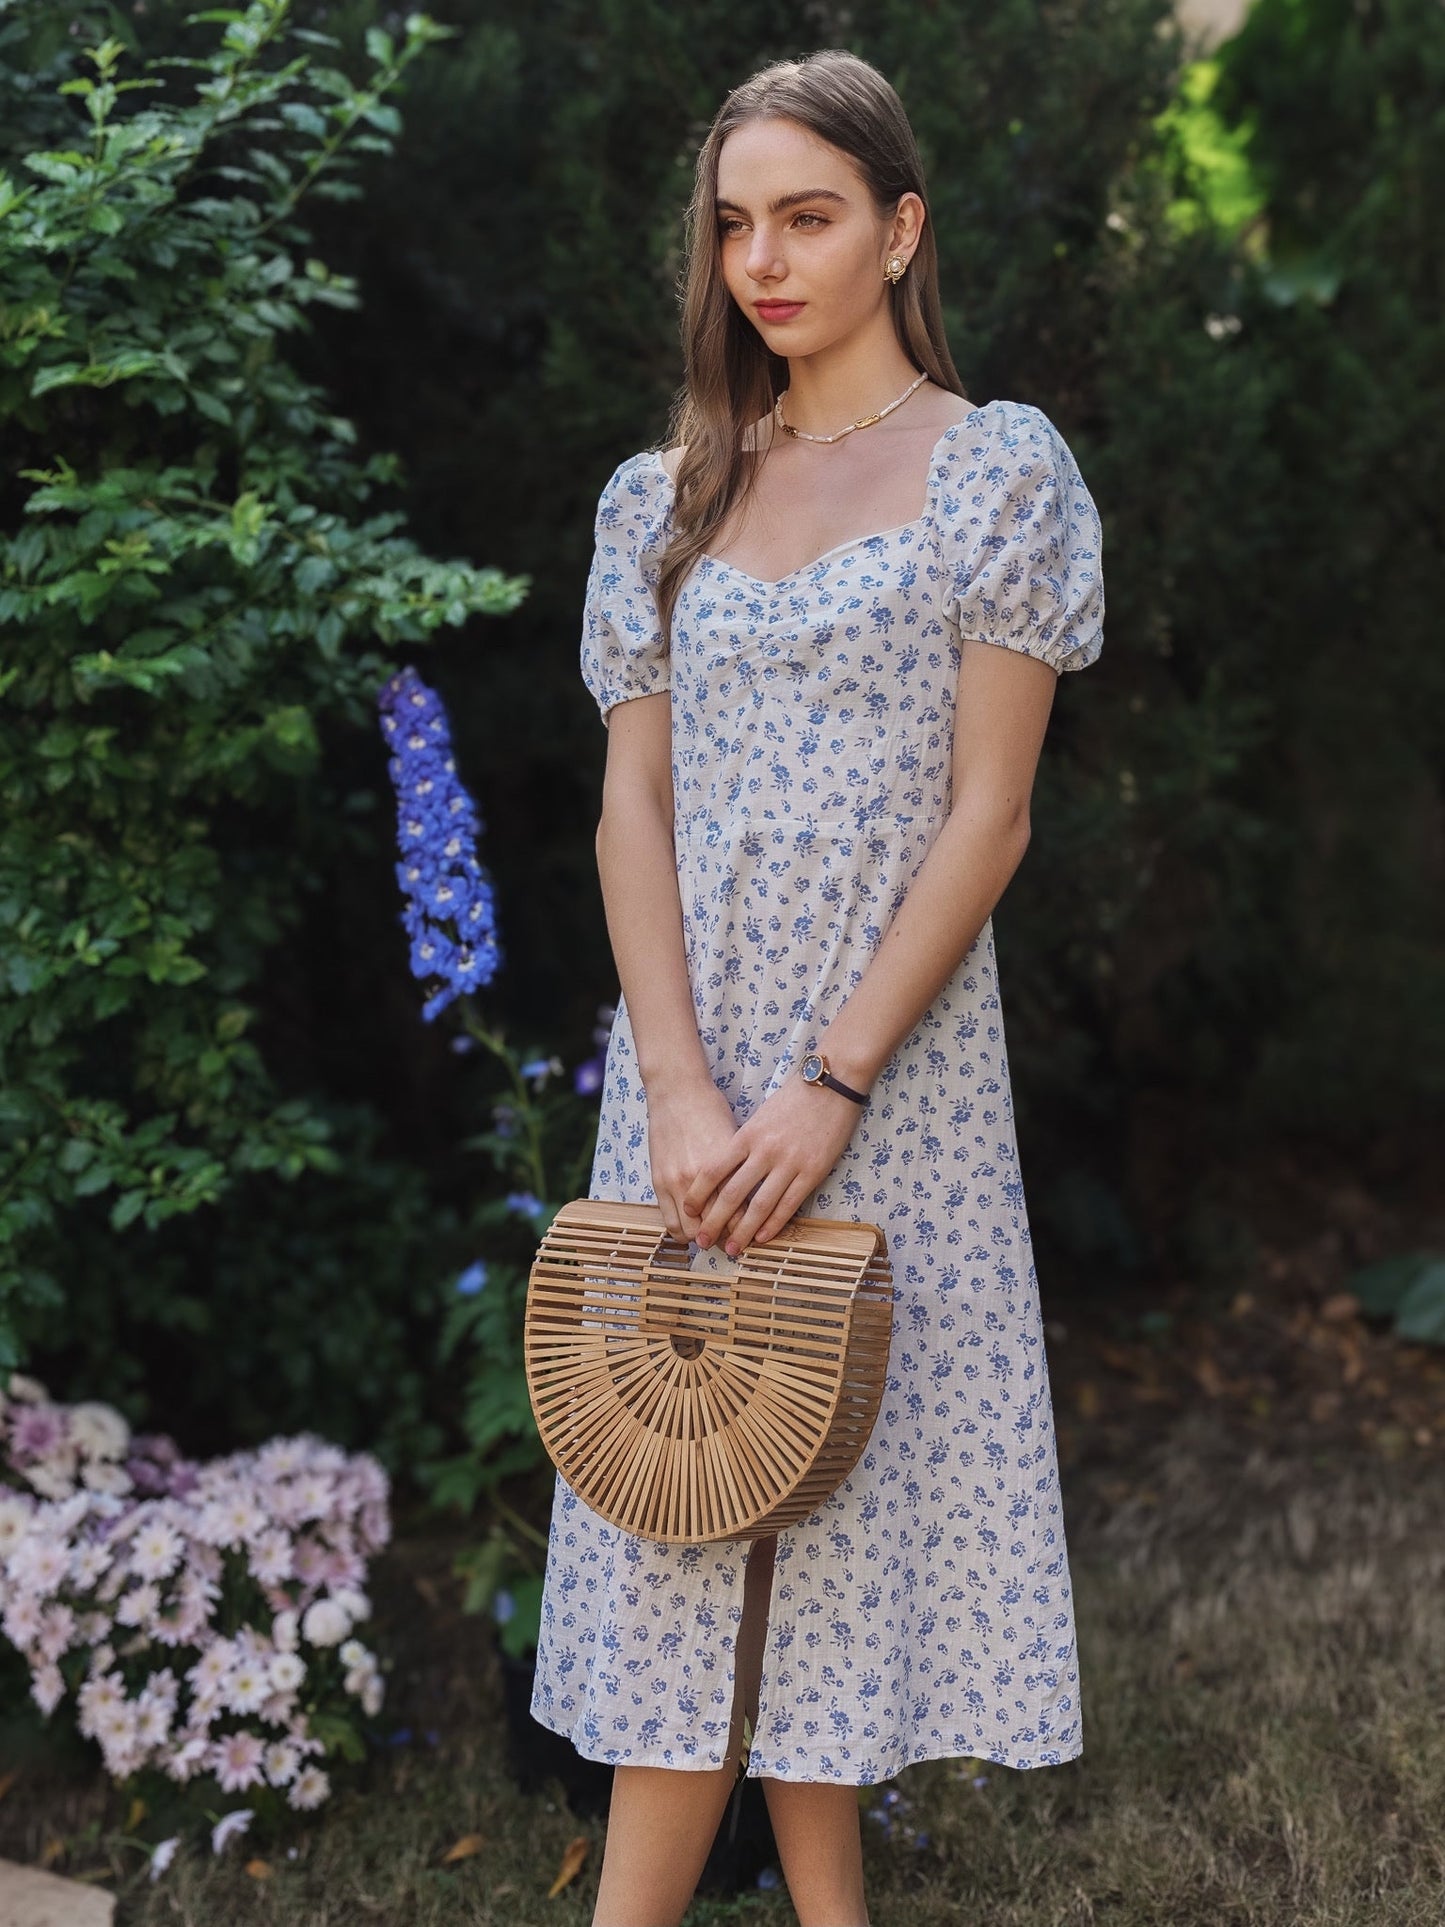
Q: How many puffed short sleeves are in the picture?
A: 2